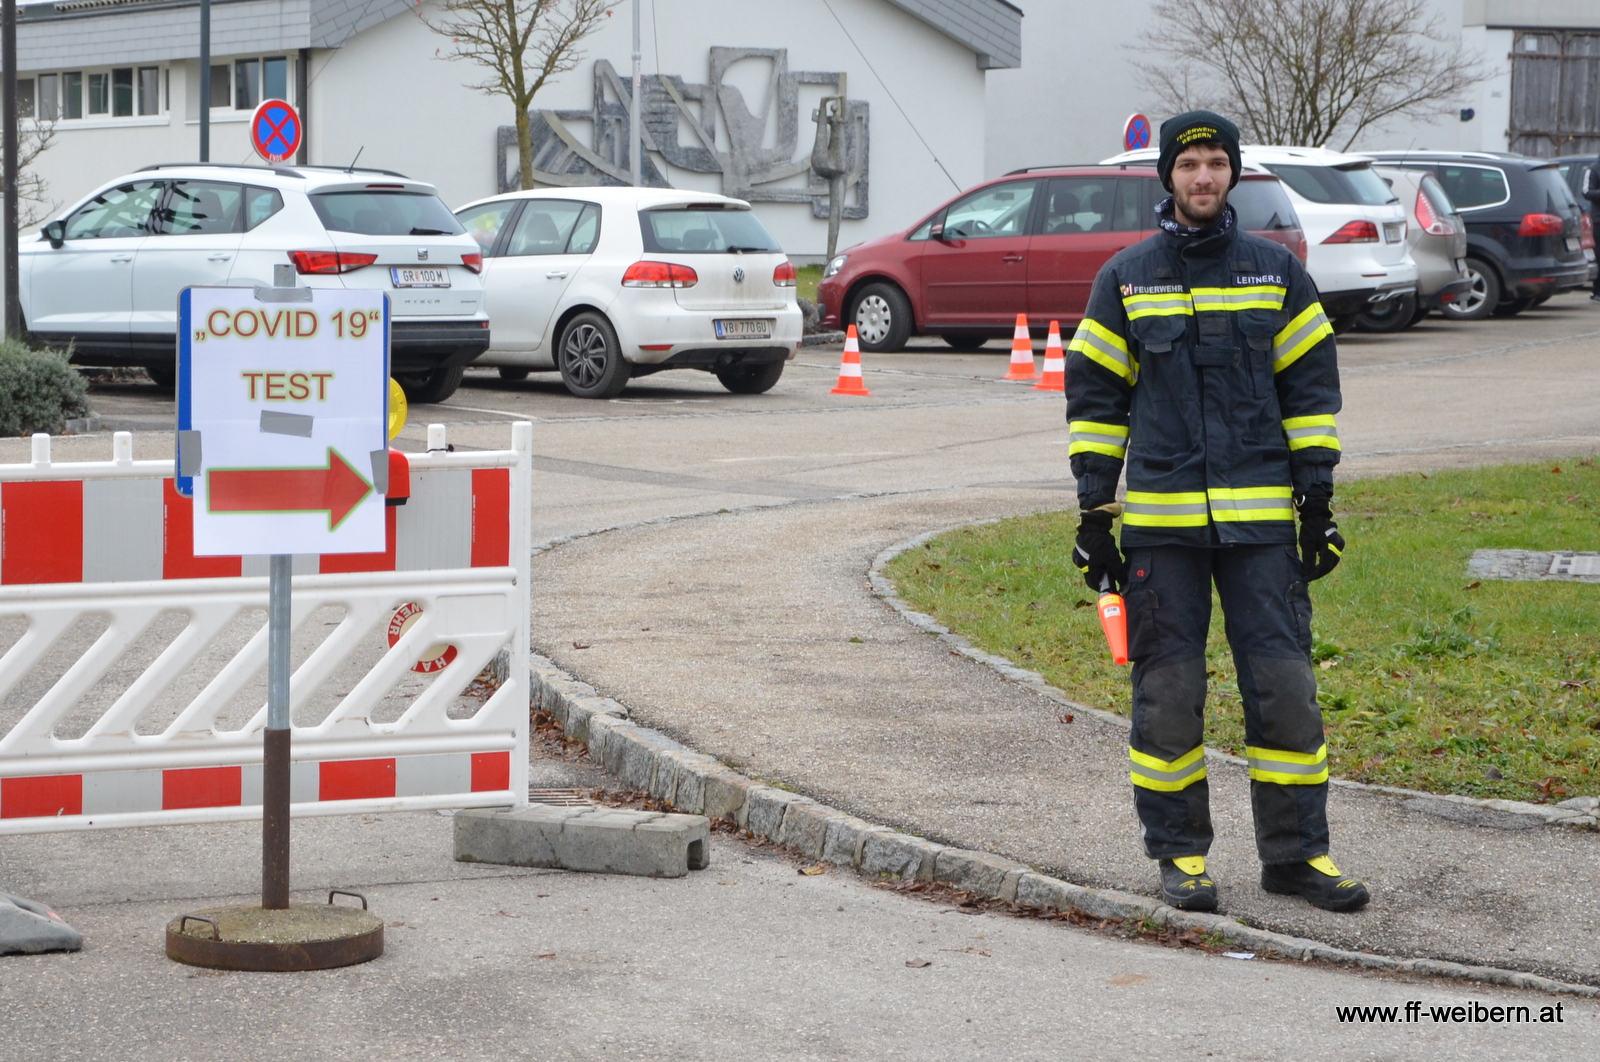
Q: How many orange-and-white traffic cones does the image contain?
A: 3